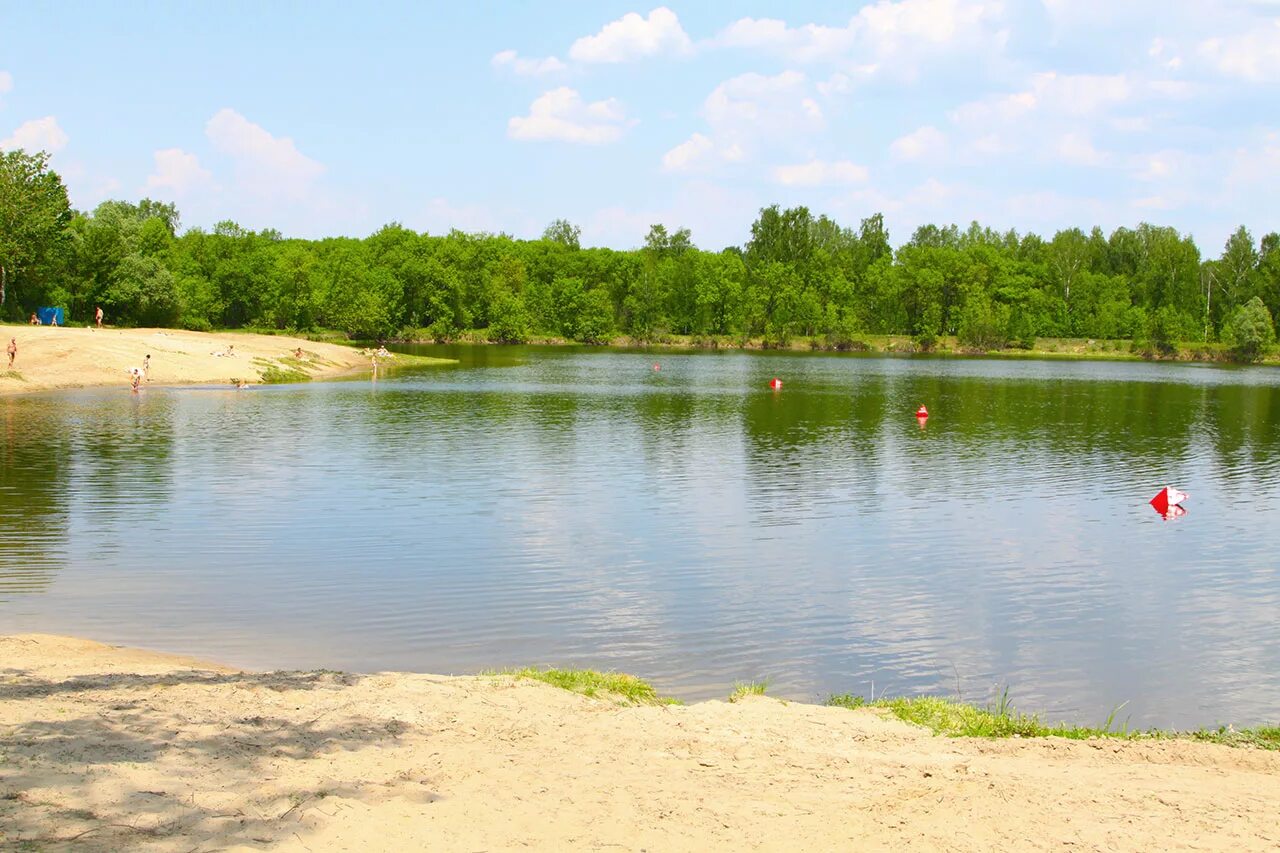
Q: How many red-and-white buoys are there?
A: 4